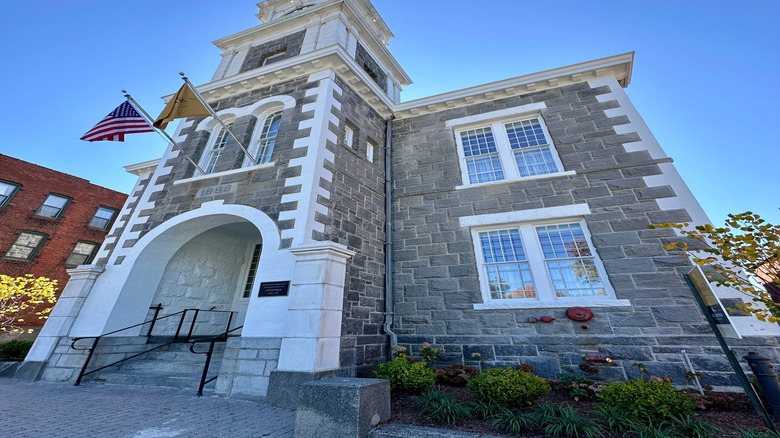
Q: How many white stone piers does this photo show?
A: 2